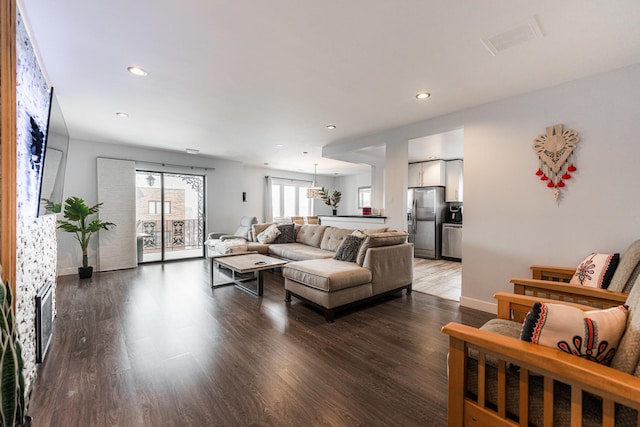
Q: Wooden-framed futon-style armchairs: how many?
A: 2